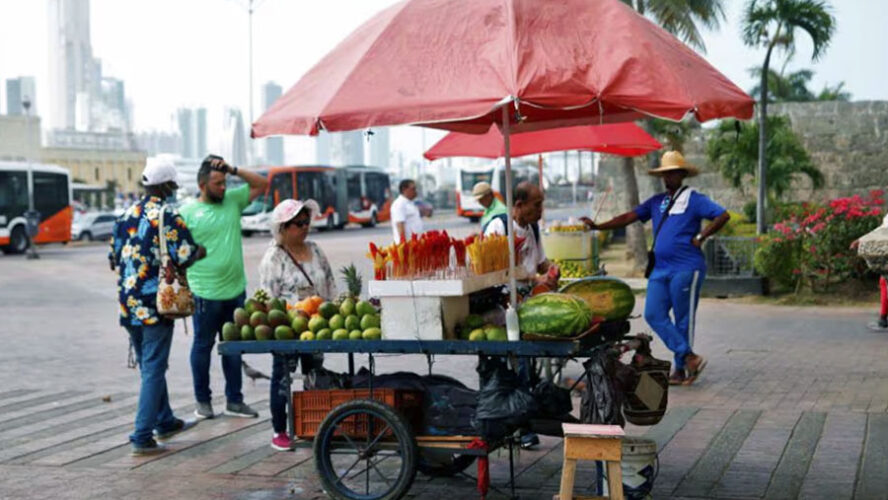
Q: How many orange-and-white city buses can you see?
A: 3